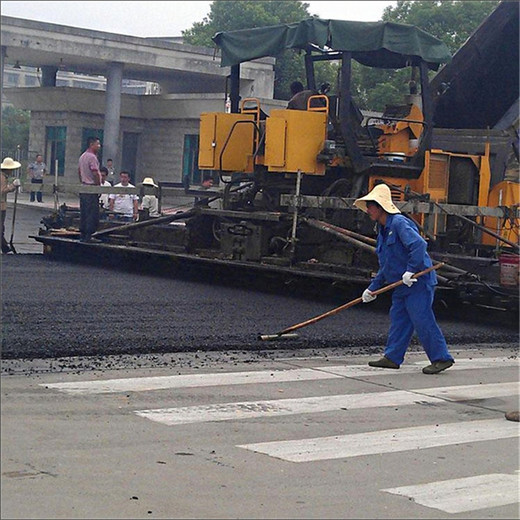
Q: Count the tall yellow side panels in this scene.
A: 2